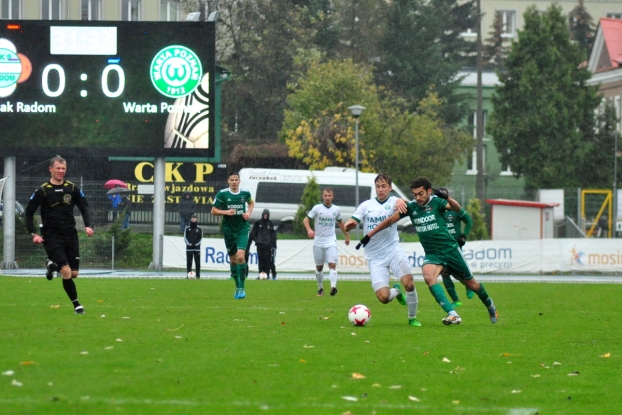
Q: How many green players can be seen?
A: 3